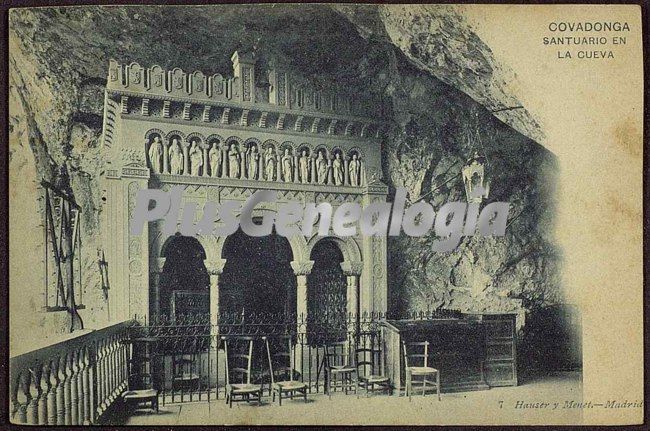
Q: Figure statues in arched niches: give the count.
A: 12